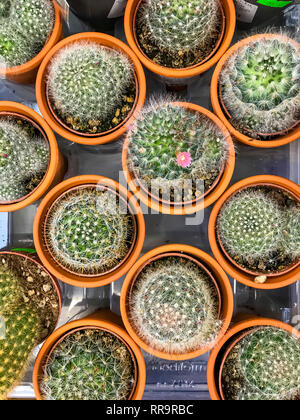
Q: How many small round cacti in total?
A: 11